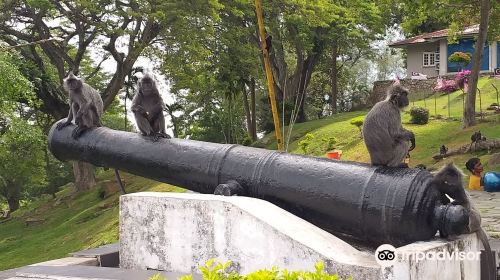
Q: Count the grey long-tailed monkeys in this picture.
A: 4